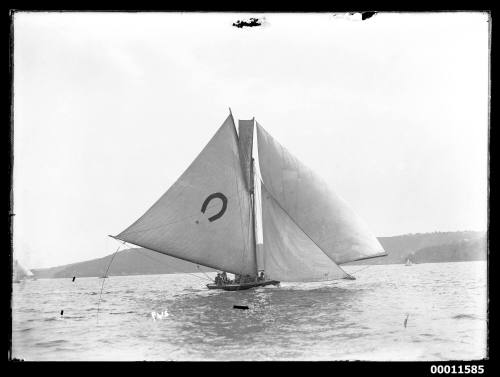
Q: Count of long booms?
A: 2